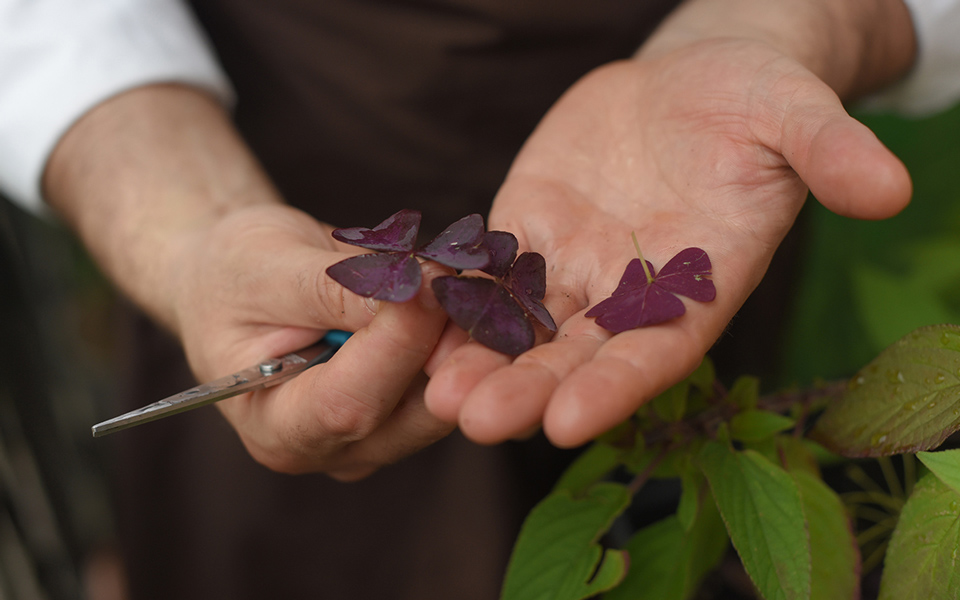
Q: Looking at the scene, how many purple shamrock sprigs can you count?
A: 3